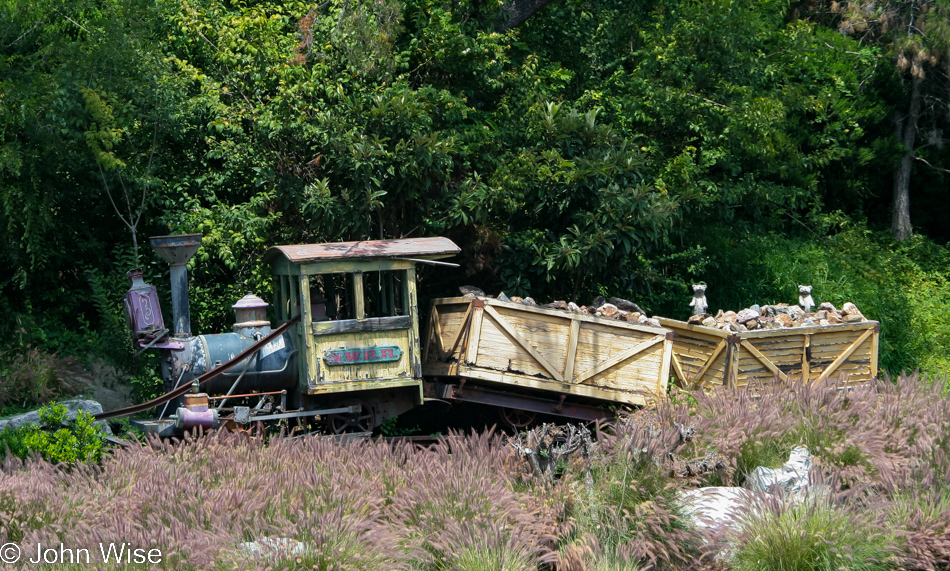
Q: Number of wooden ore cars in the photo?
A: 2